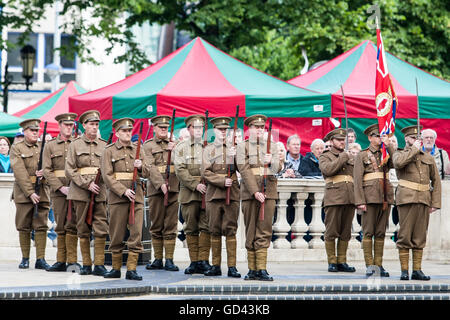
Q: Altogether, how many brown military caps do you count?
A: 11